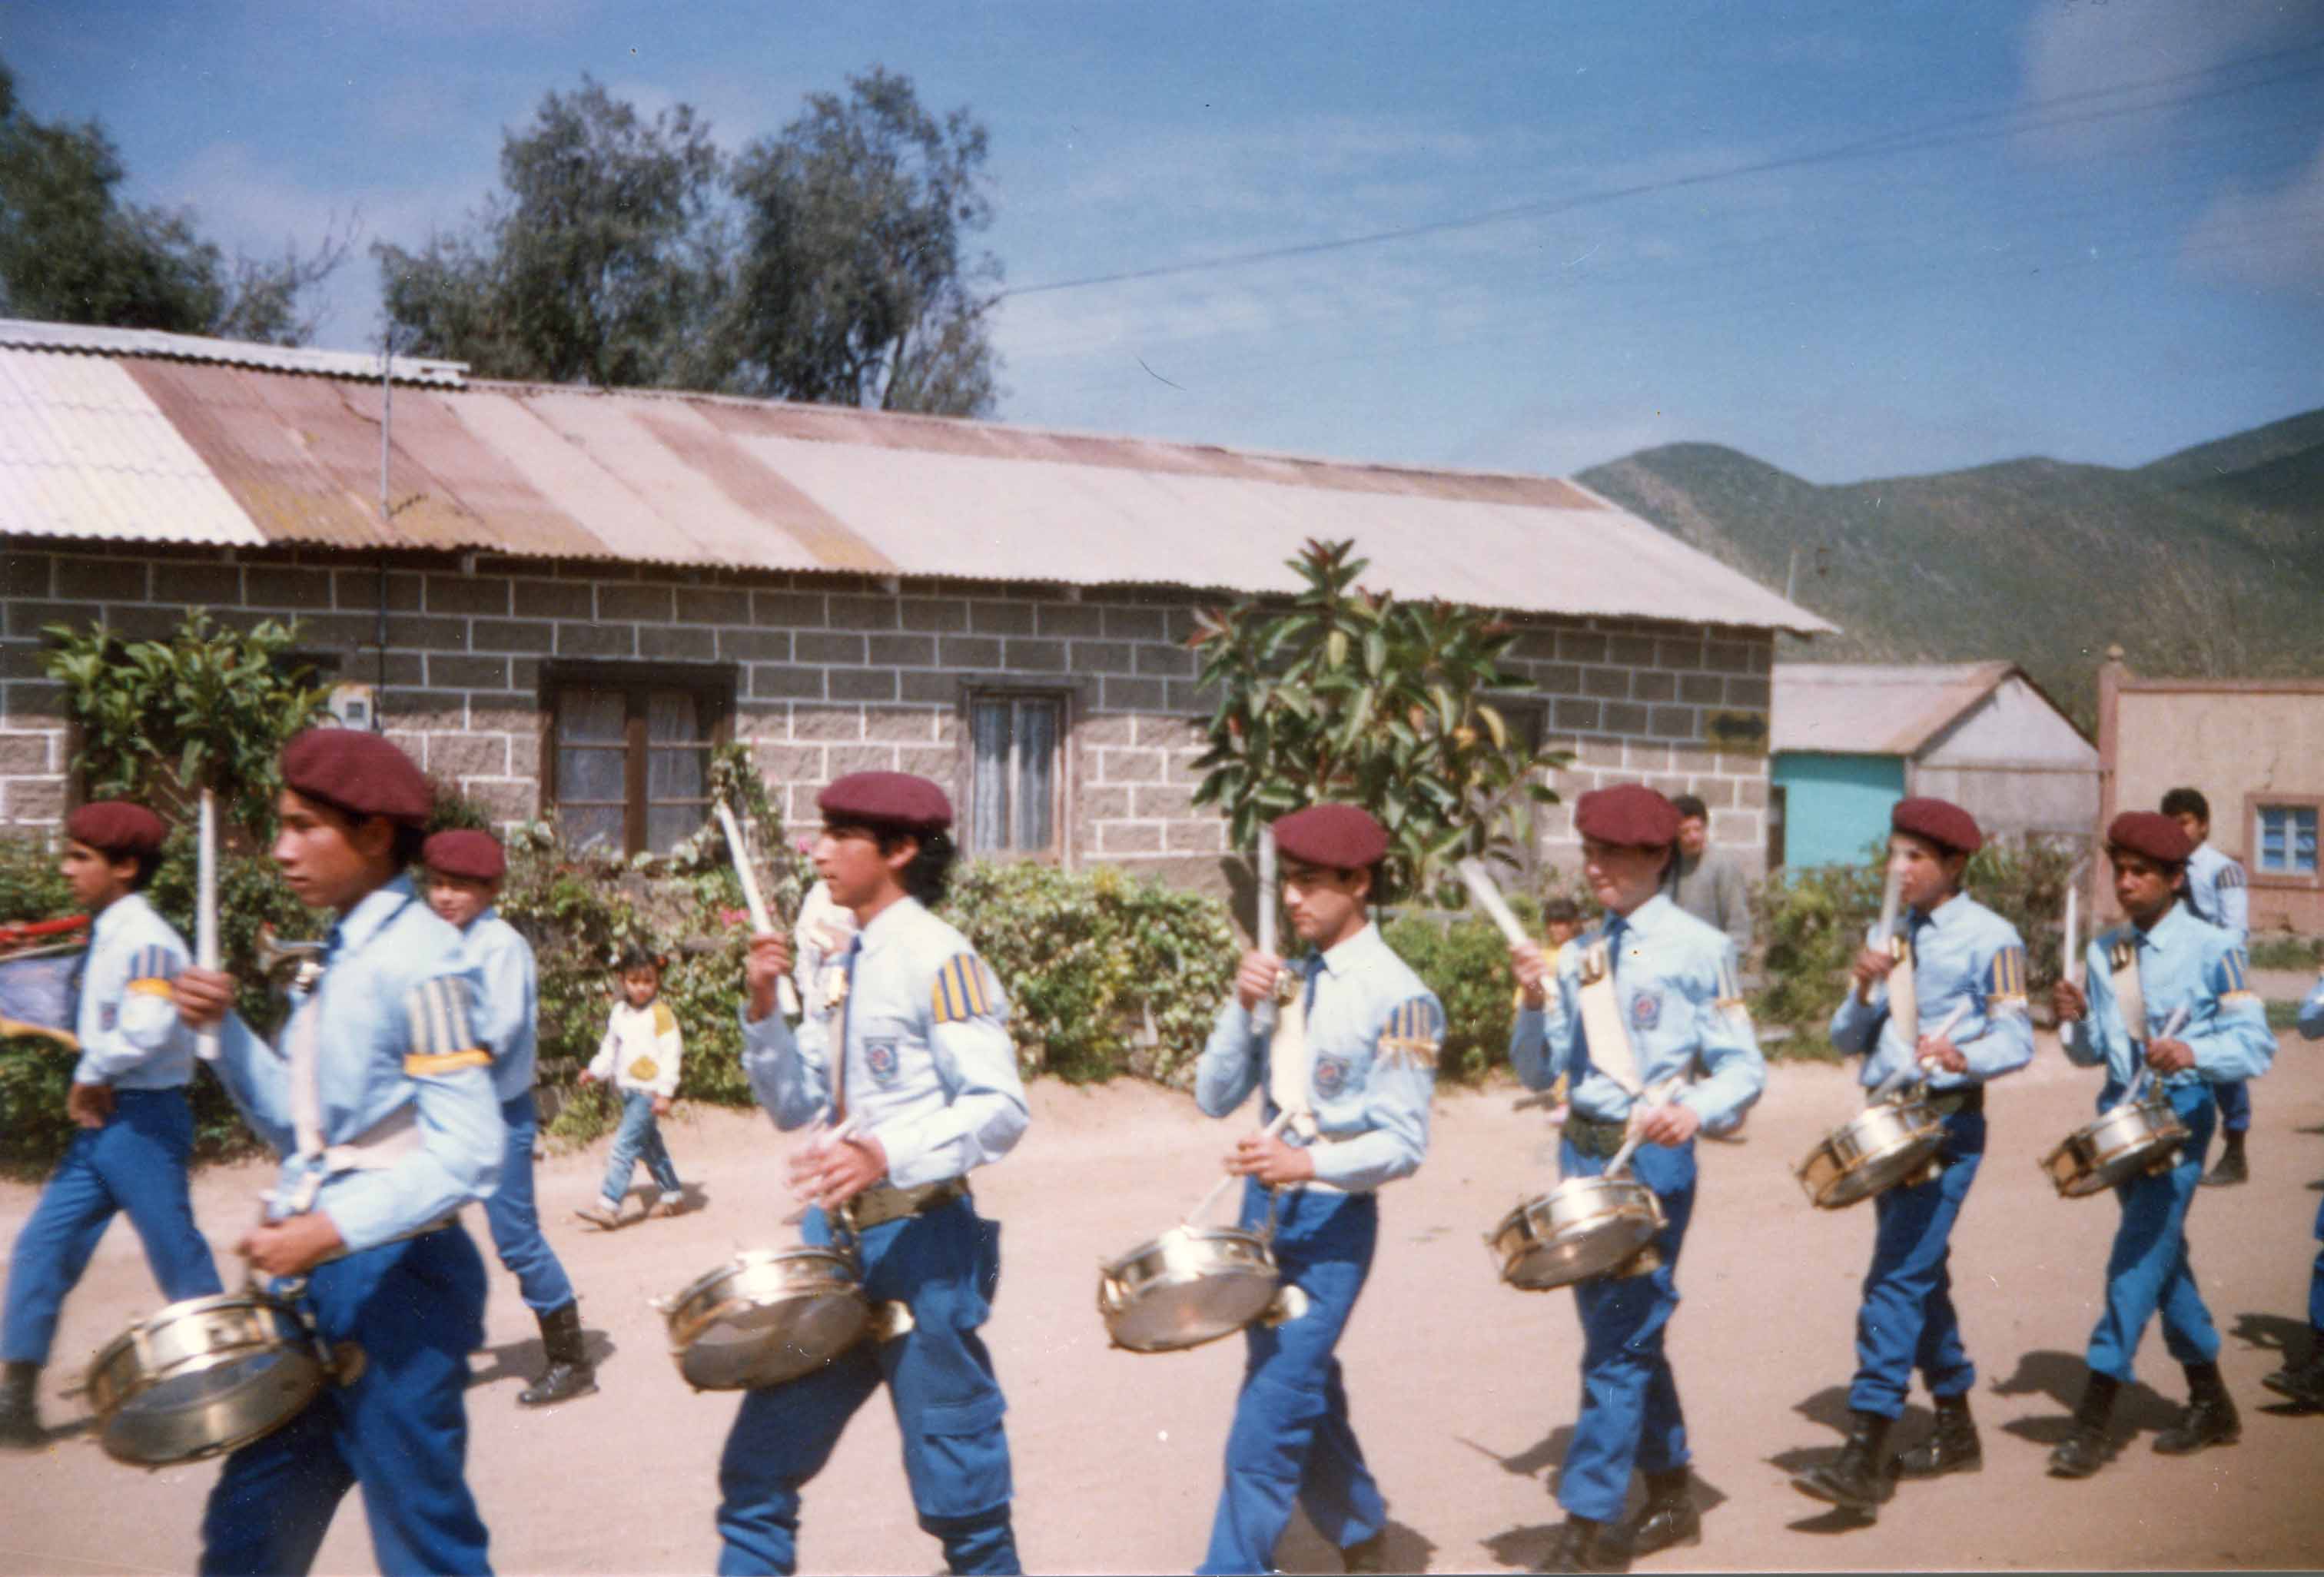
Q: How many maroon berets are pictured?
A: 8